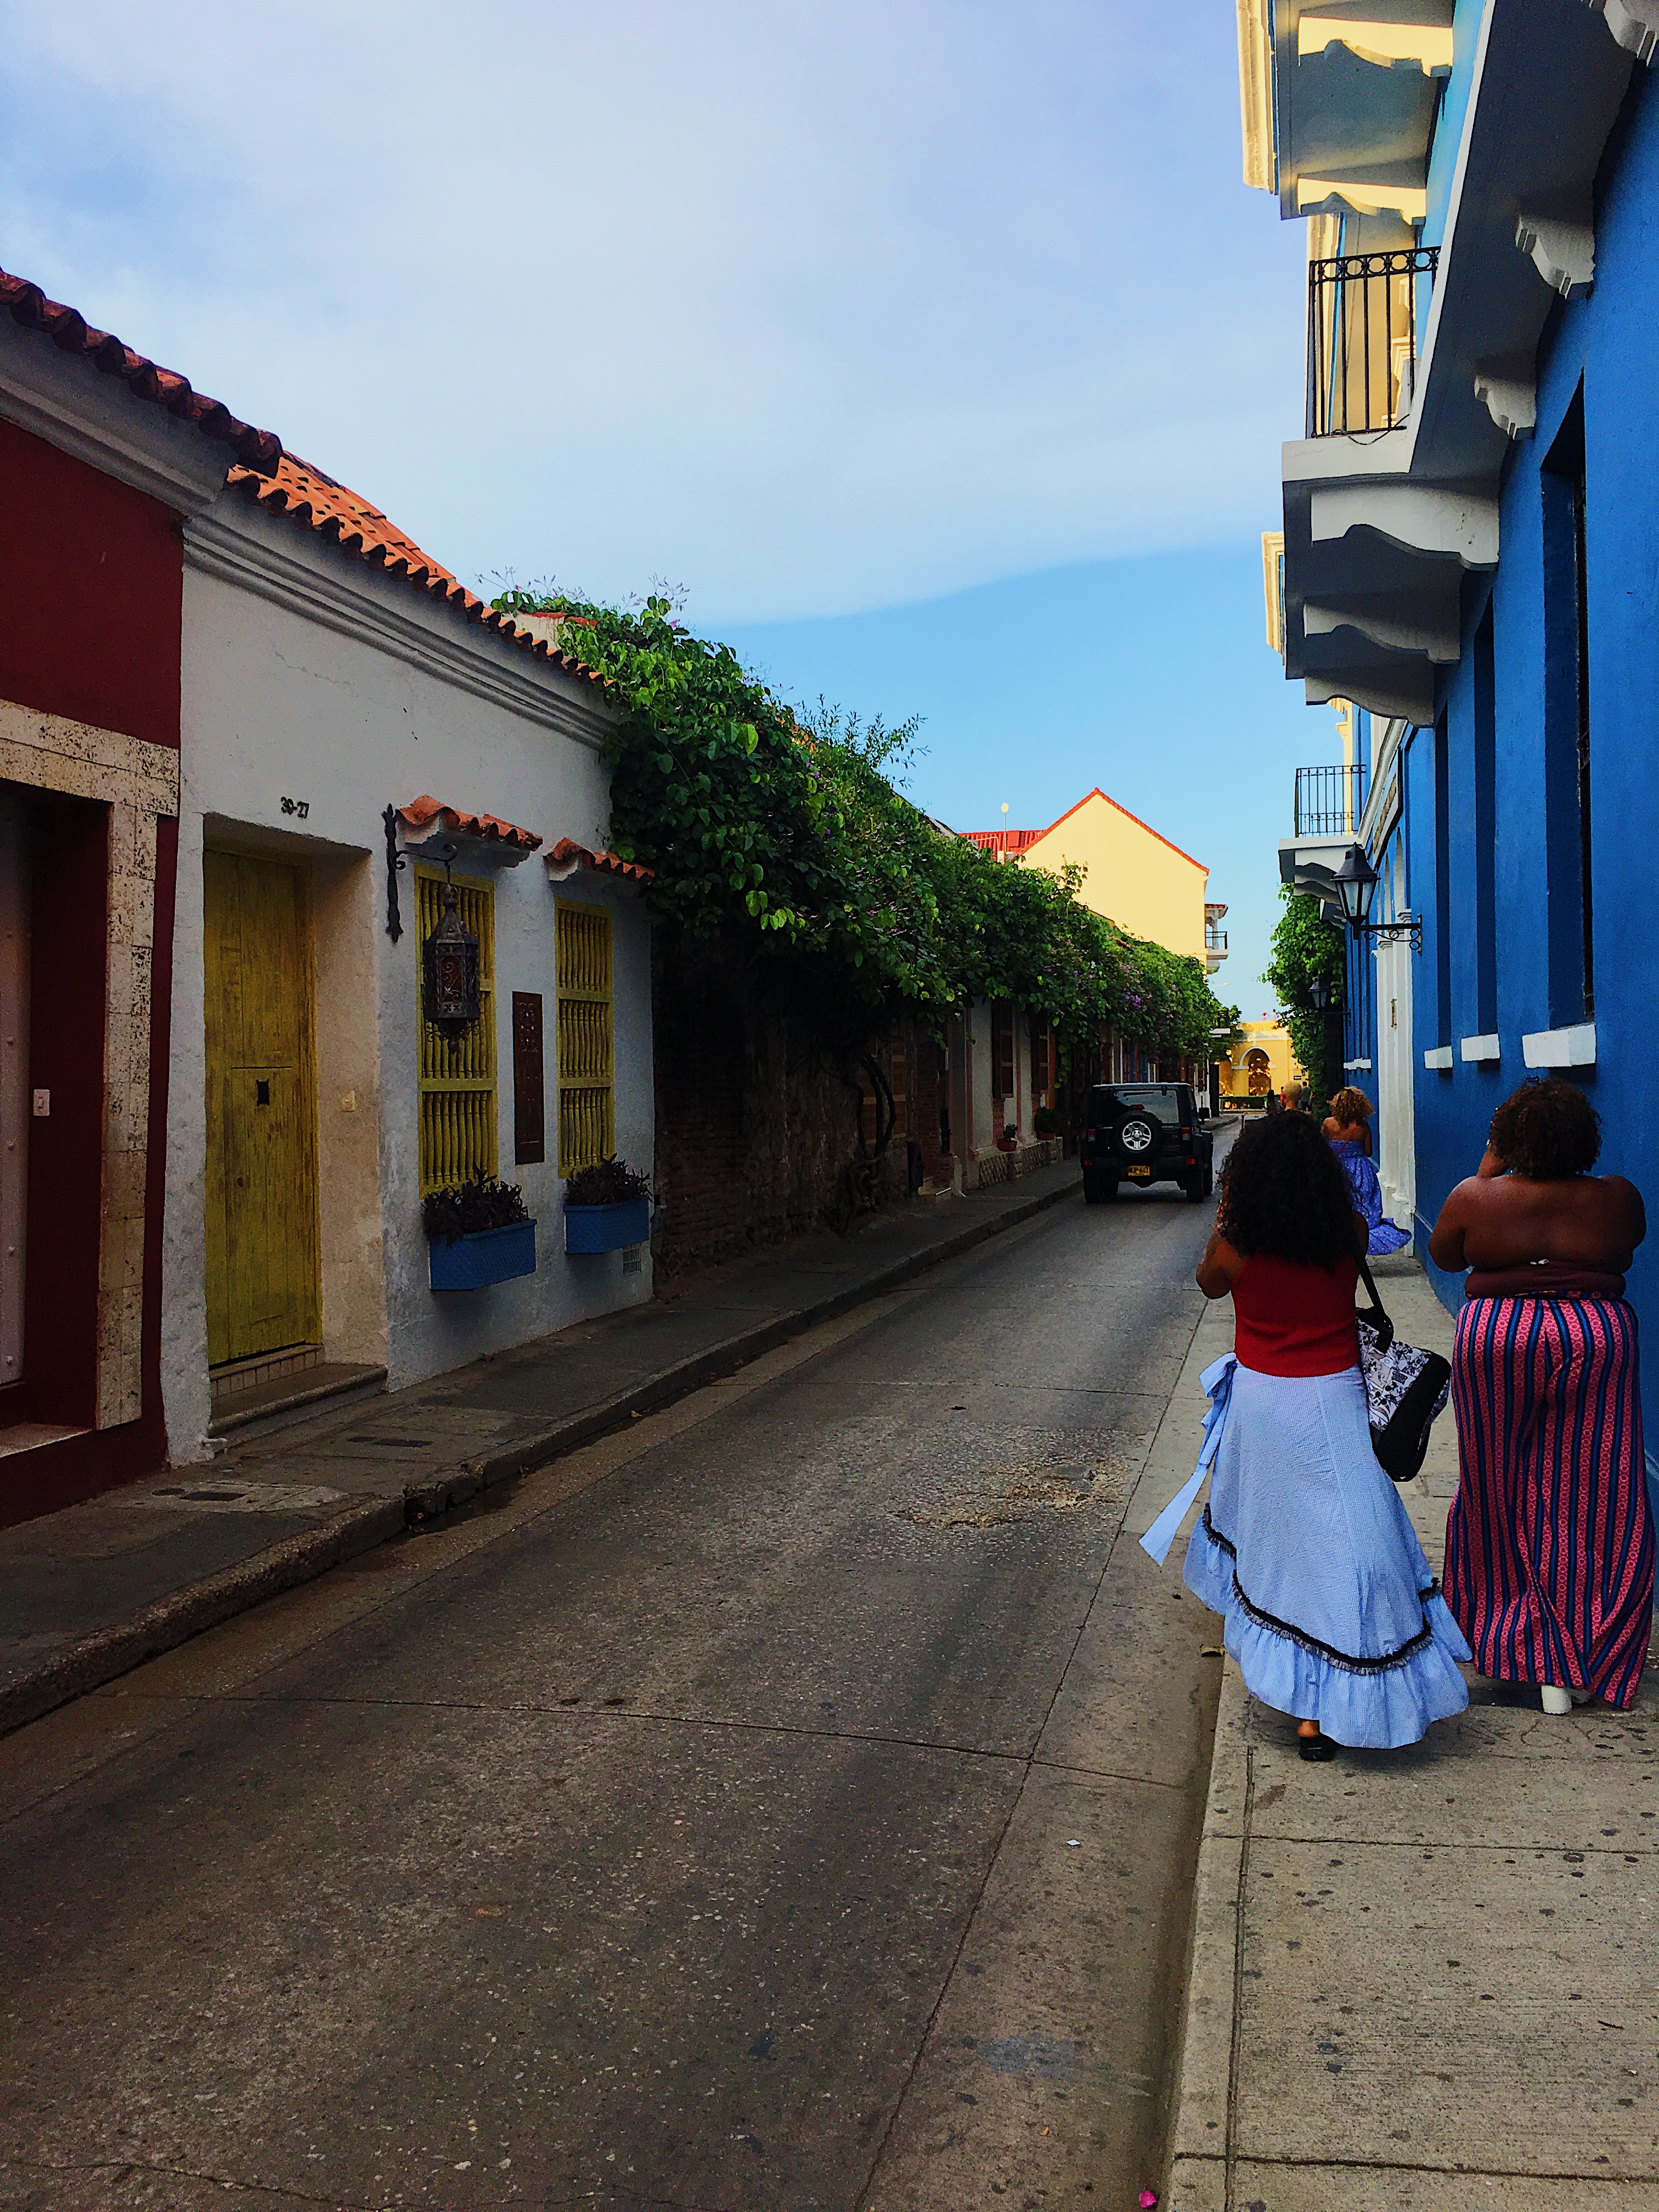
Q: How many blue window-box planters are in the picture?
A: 2